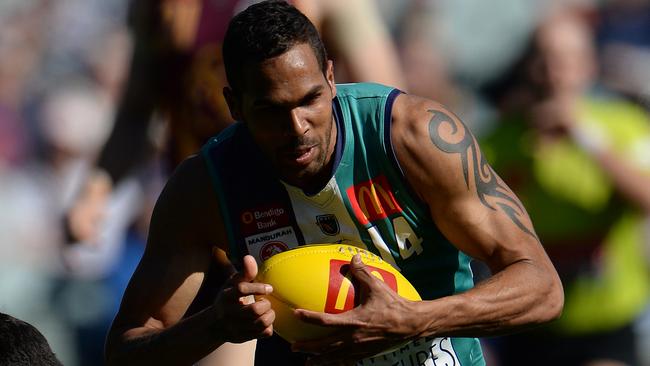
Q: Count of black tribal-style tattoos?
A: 1